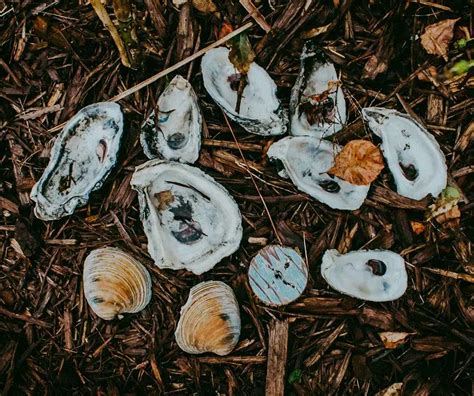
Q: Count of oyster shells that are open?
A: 8